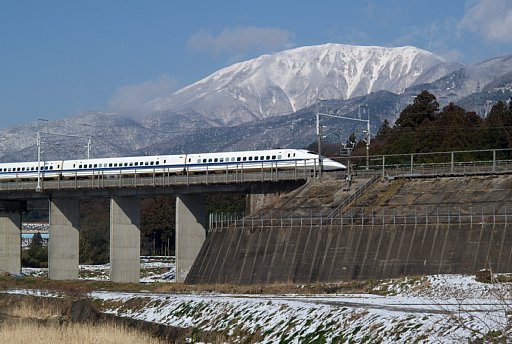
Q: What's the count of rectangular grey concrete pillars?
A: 4